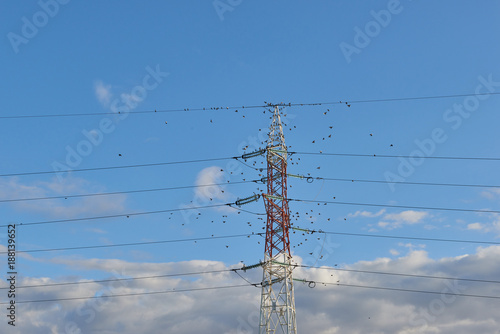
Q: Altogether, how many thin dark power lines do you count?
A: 7